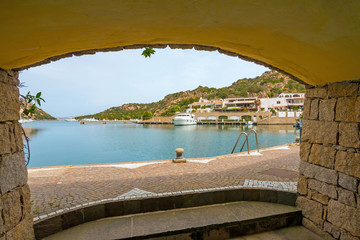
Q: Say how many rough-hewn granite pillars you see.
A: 2